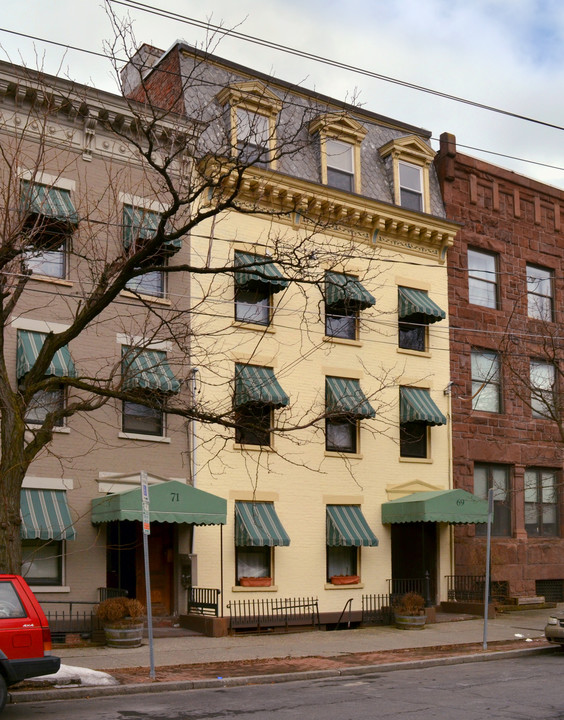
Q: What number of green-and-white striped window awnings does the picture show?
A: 13